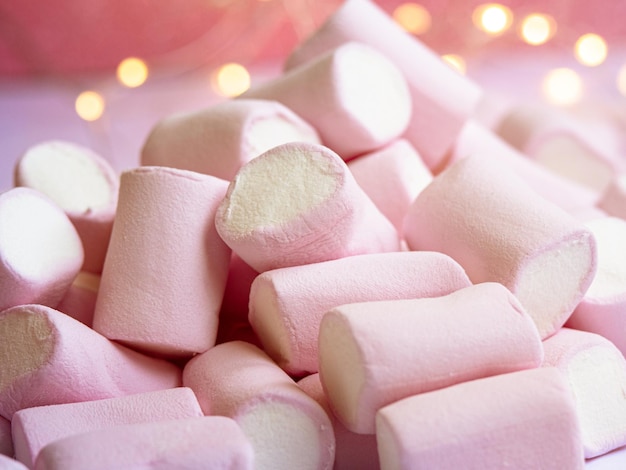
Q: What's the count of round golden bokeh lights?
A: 10